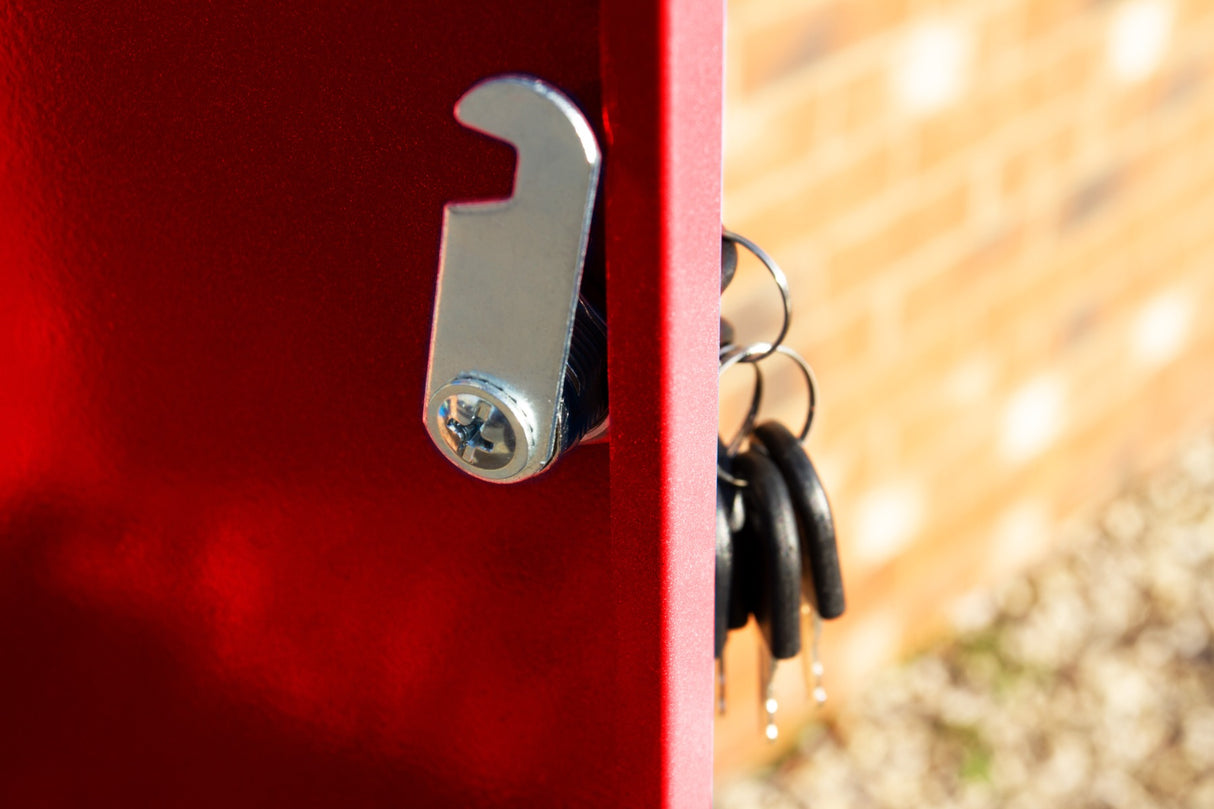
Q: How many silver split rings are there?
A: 3